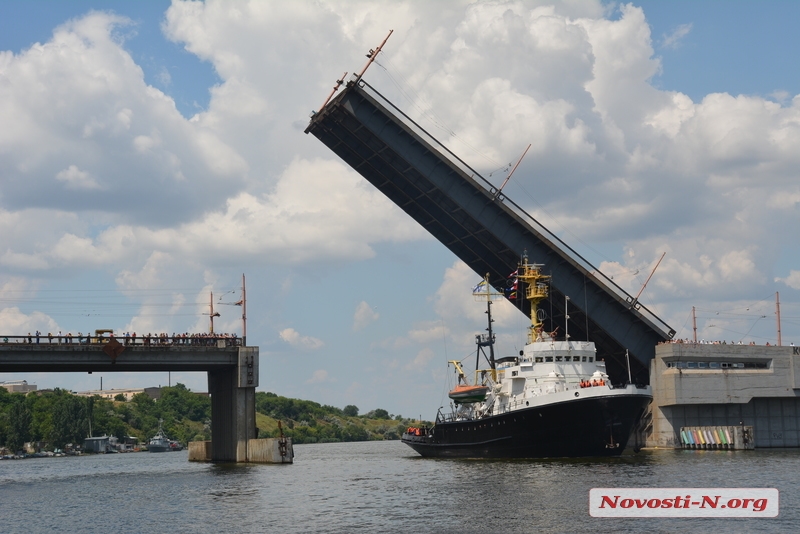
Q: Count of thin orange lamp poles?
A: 8